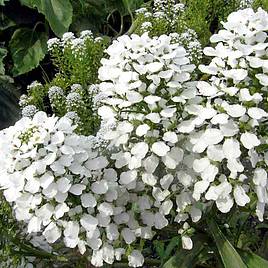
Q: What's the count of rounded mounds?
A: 3